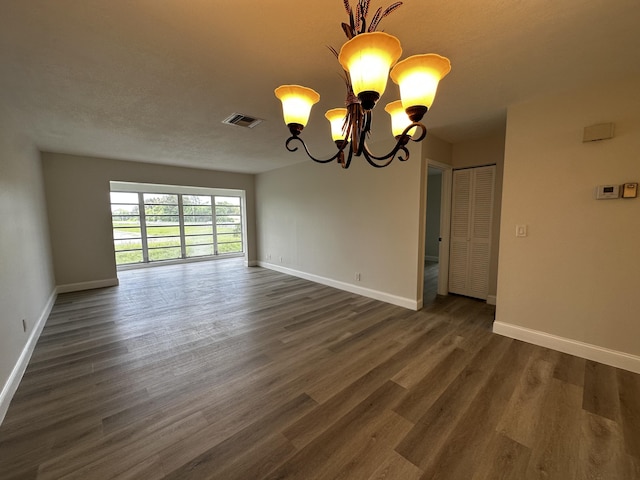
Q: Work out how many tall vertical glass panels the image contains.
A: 4